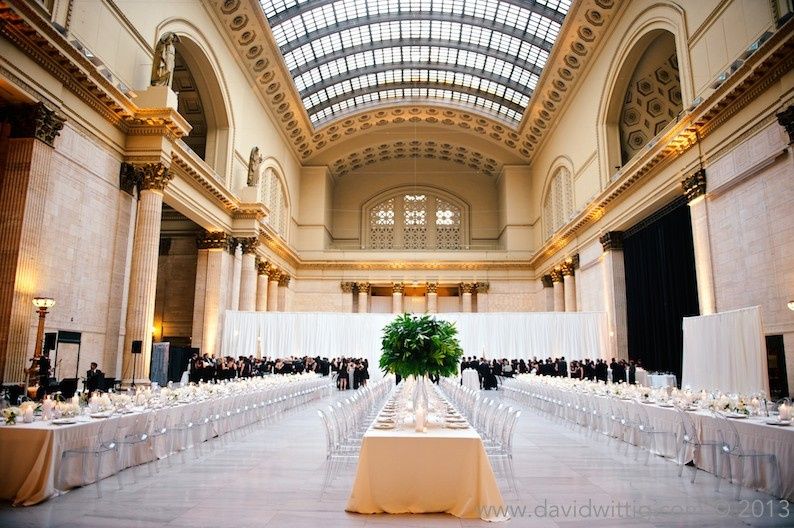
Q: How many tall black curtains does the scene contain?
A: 1